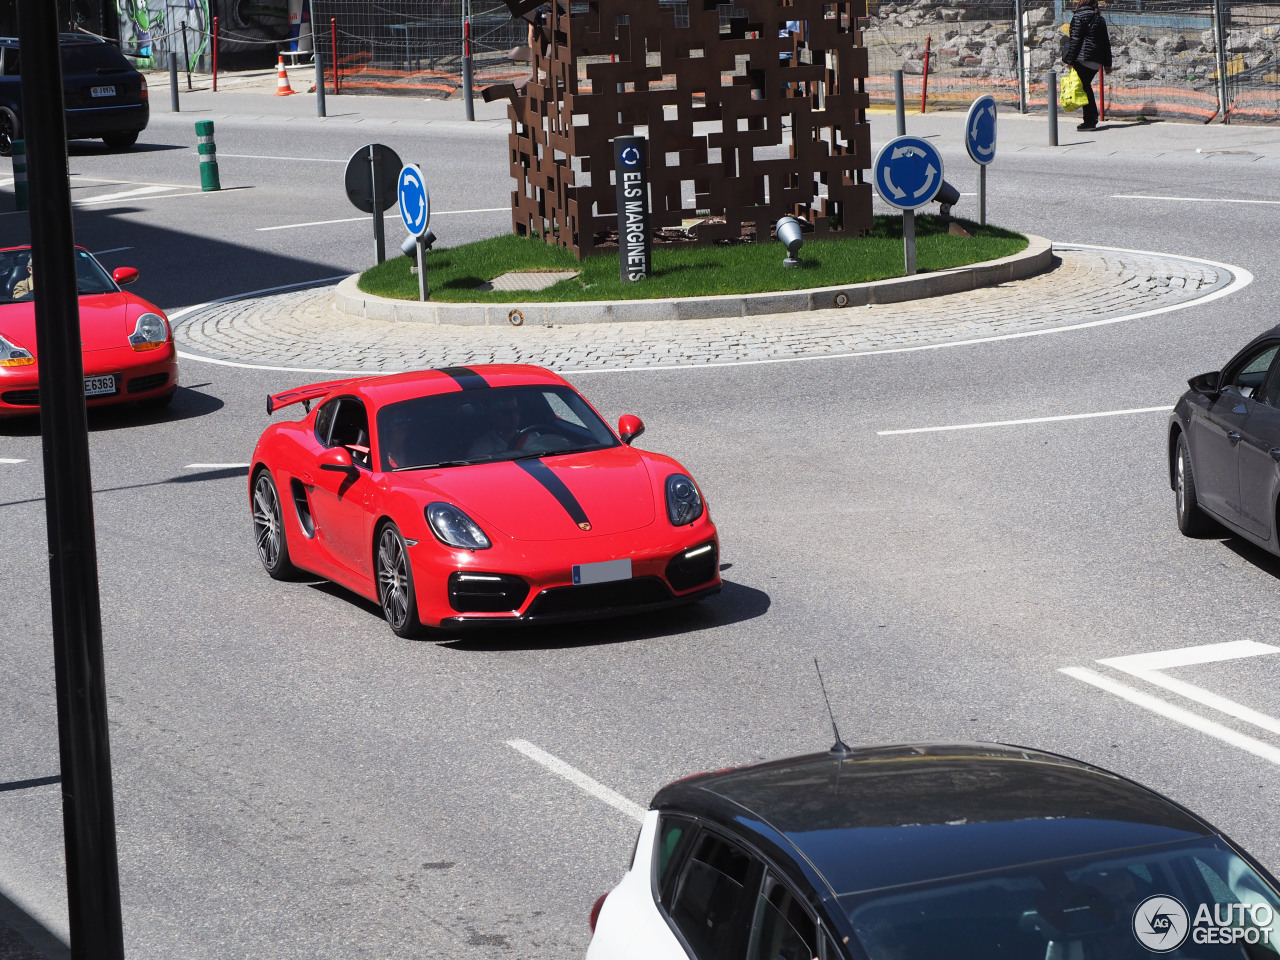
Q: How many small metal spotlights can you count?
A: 3